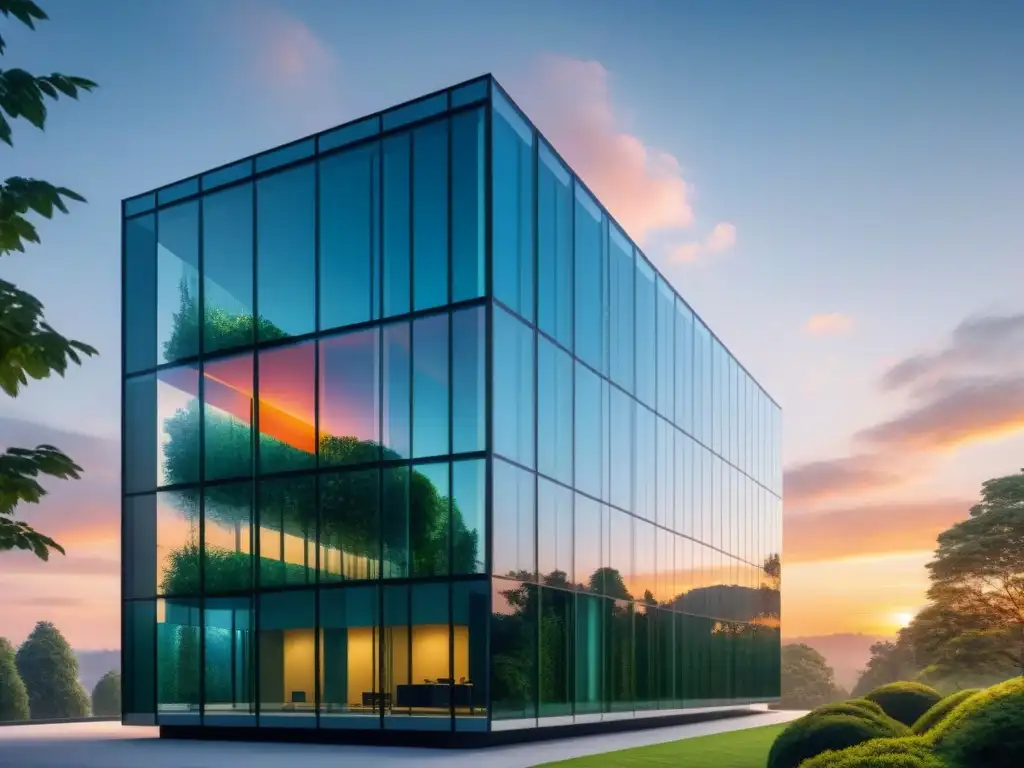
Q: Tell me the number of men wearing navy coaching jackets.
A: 0